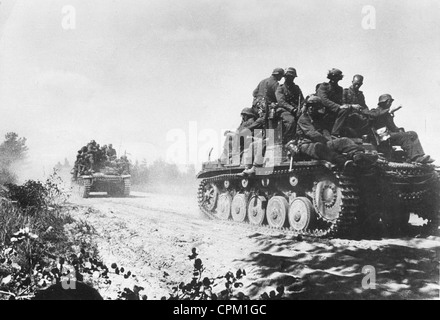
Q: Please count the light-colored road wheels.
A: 5